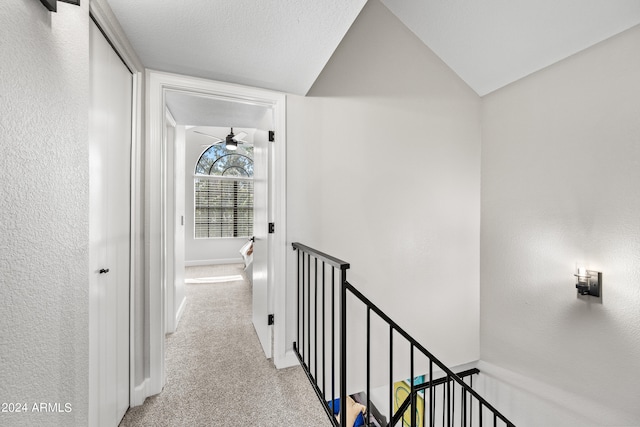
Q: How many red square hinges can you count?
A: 0